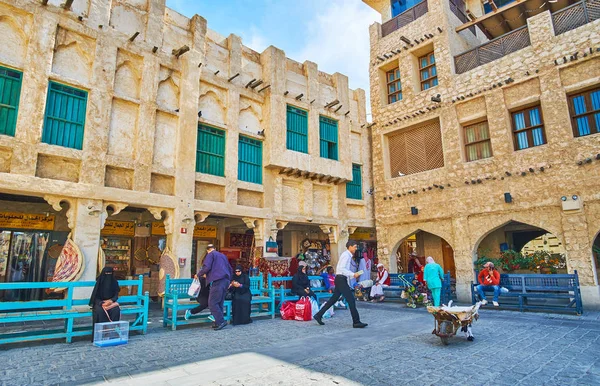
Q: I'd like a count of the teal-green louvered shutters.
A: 7